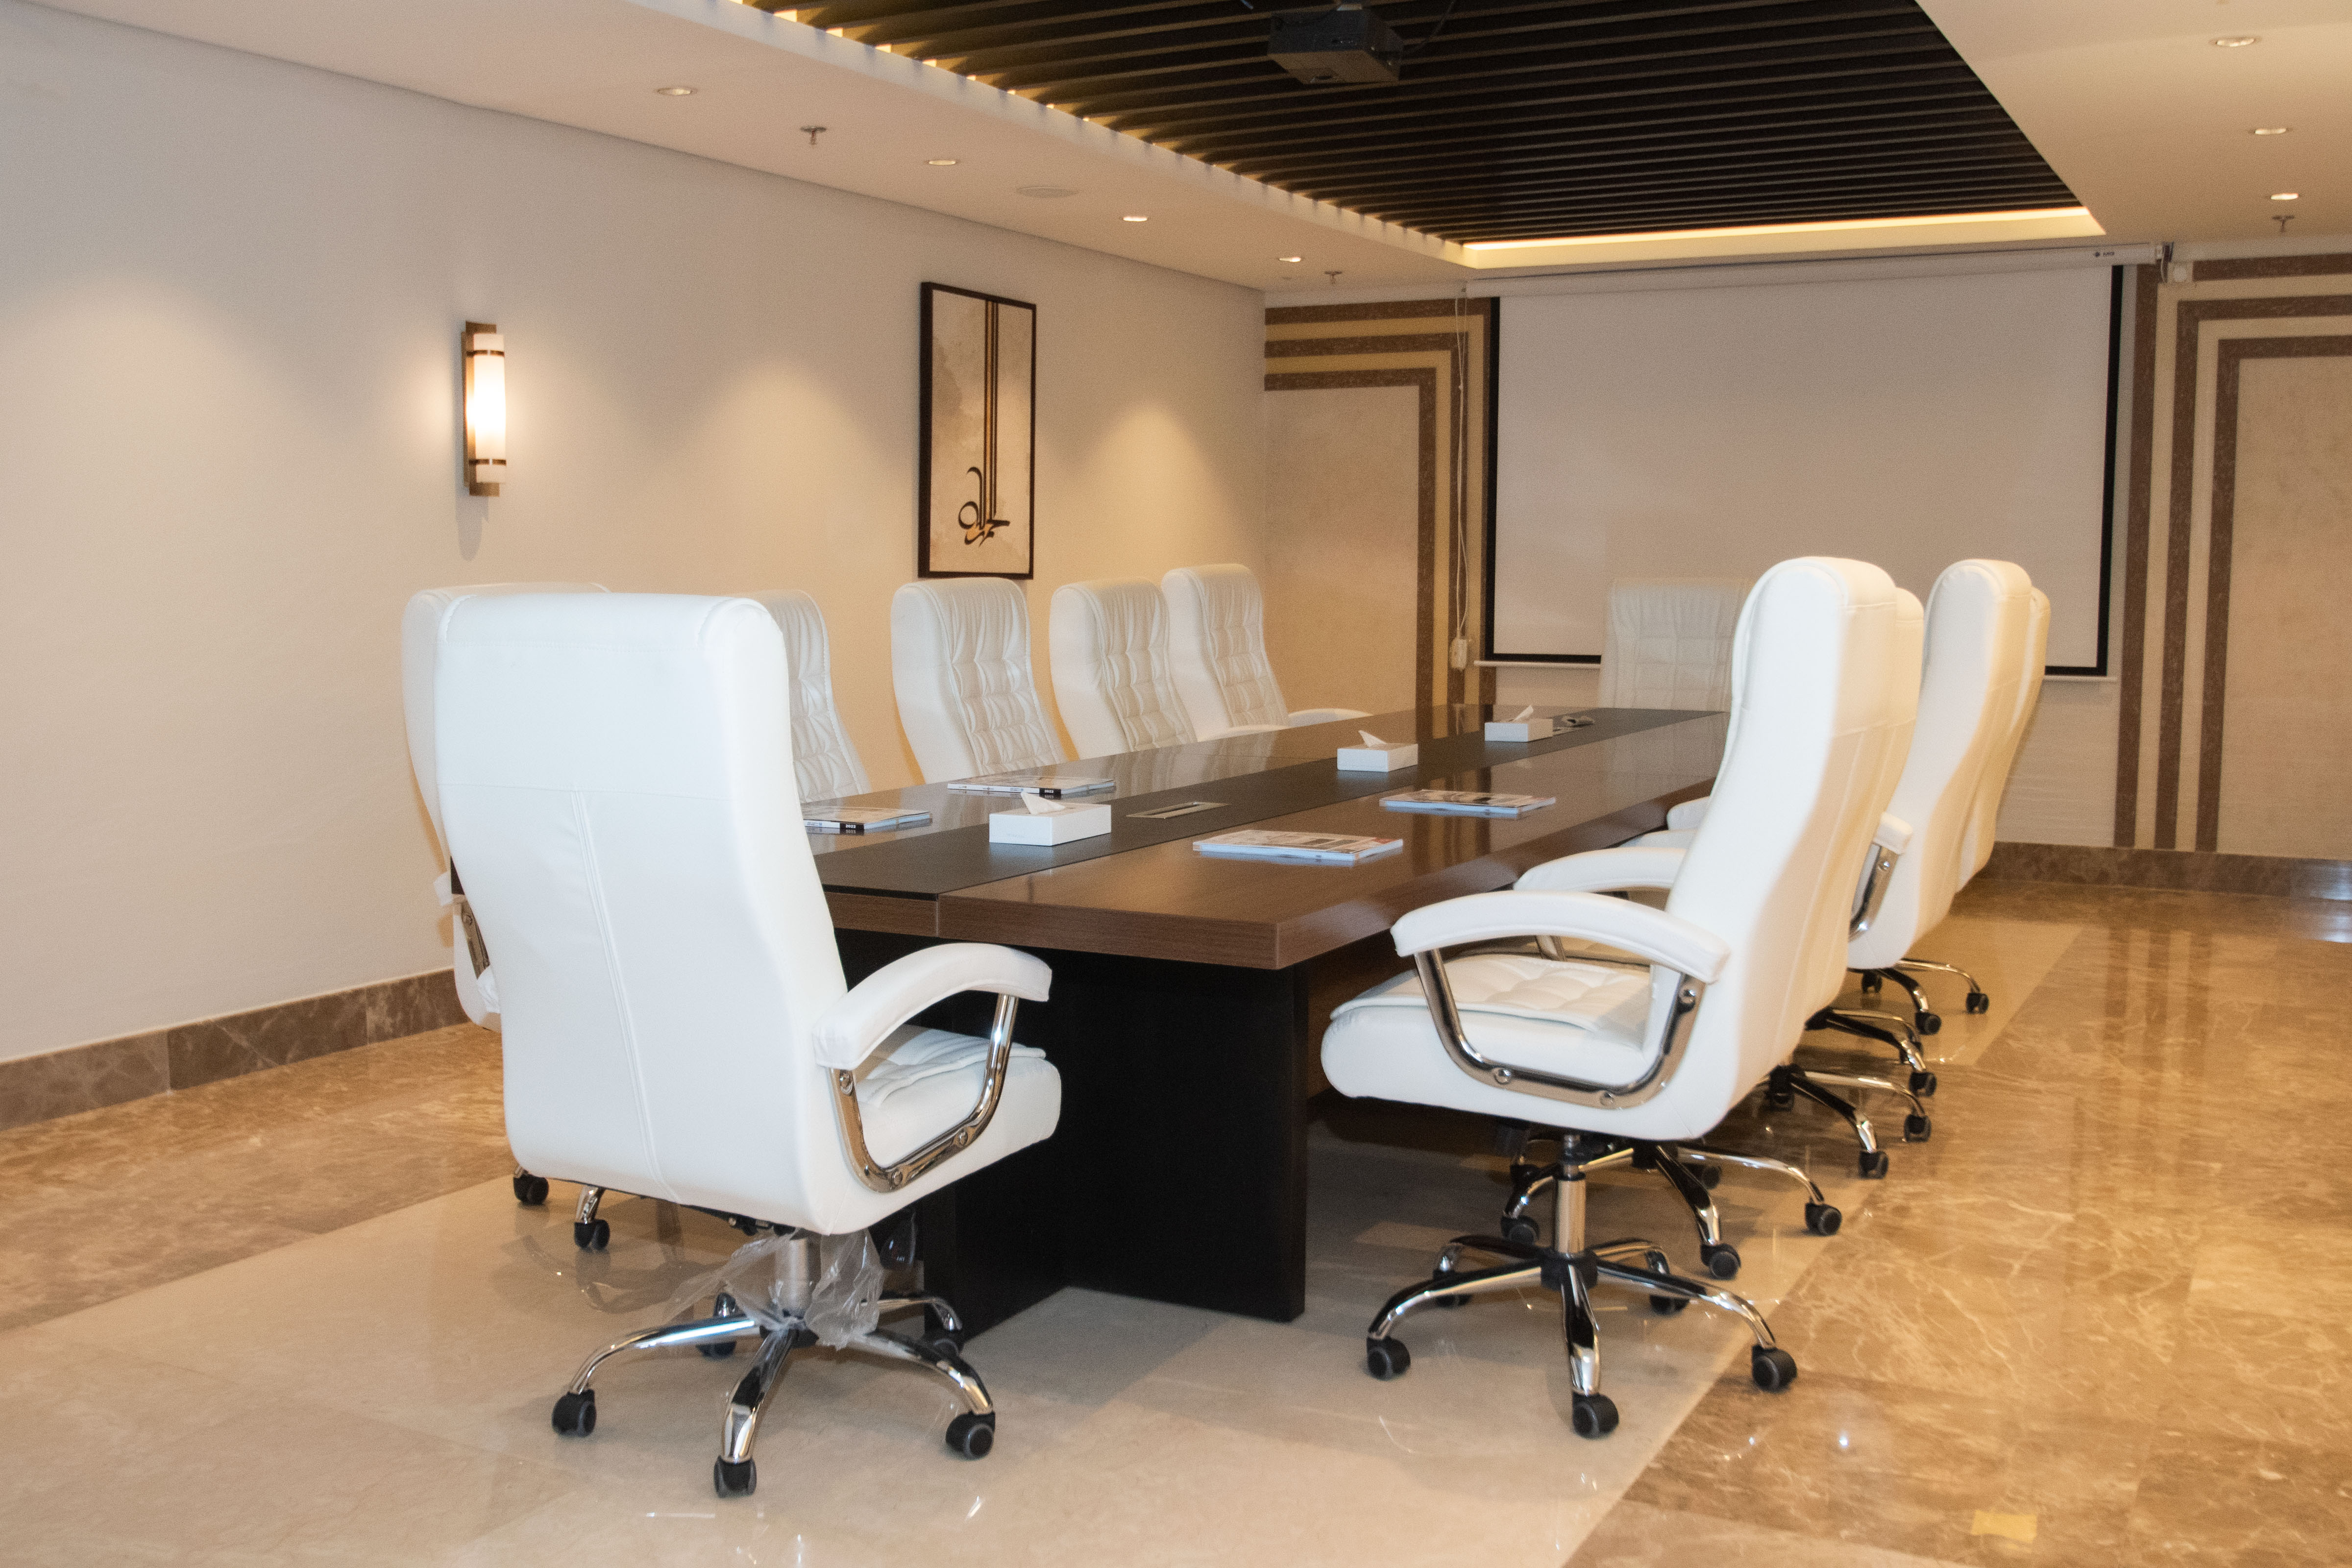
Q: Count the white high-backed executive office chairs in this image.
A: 11